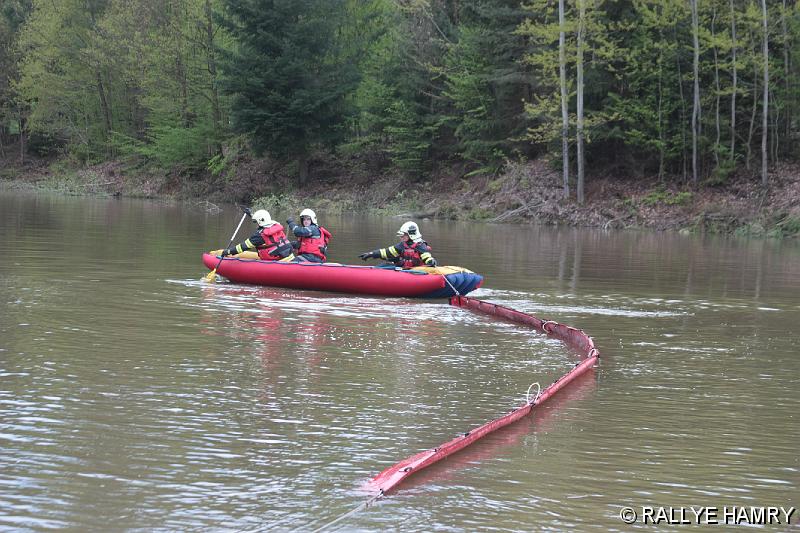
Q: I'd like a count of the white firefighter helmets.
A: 3